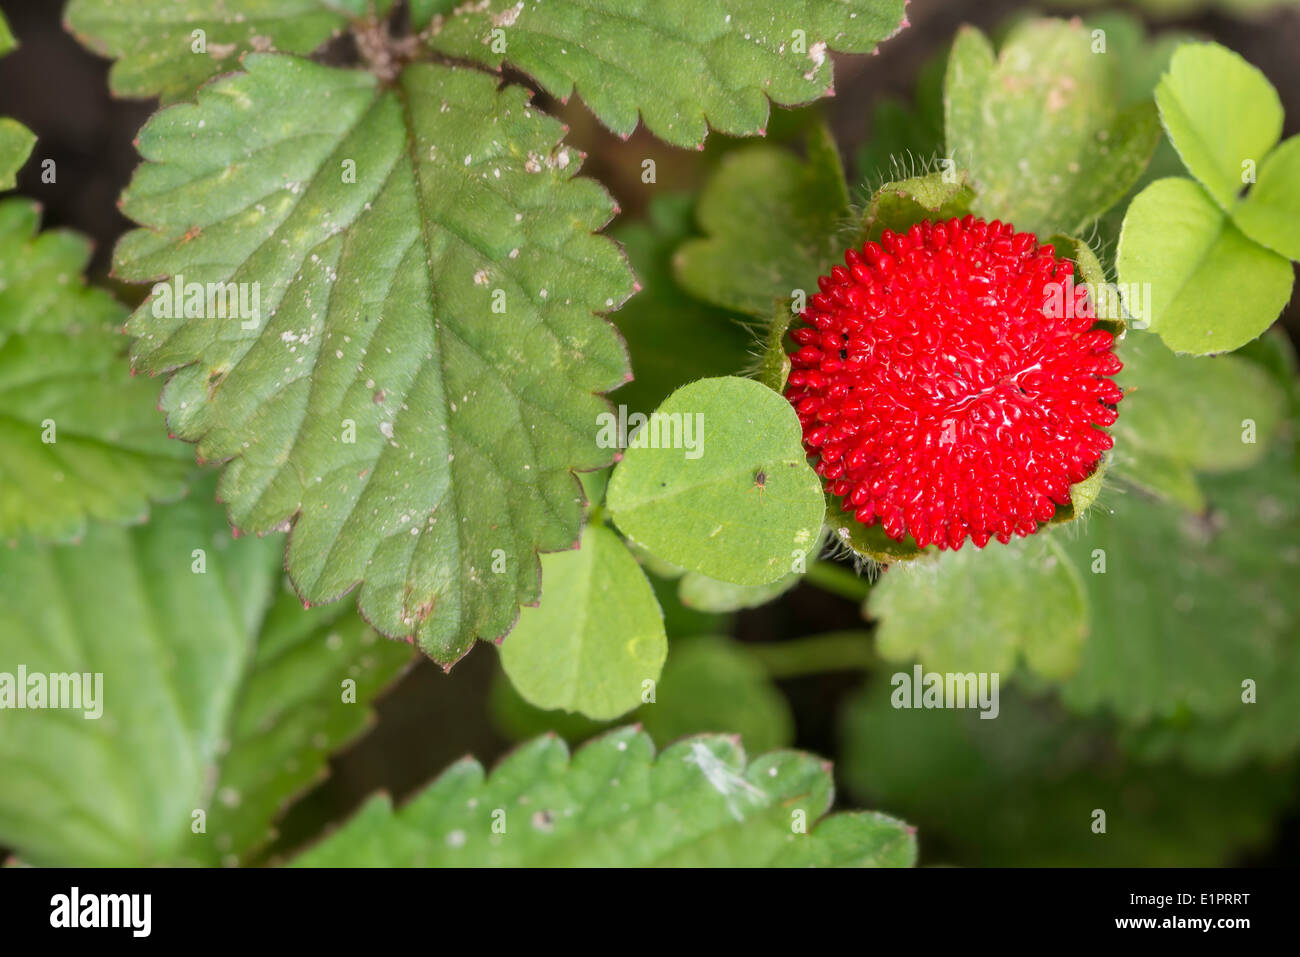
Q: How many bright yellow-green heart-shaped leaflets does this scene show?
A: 5